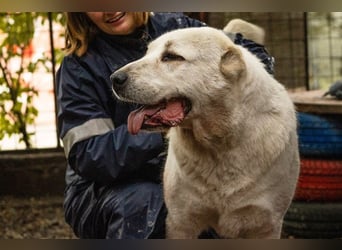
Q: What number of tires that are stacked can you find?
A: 3